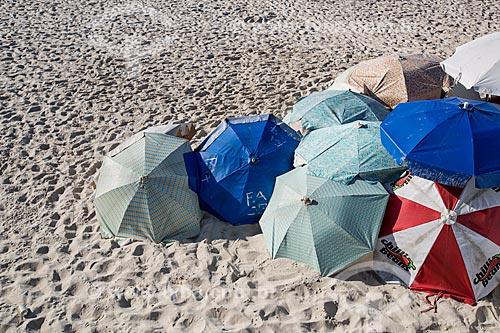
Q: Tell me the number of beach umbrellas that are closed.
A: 0